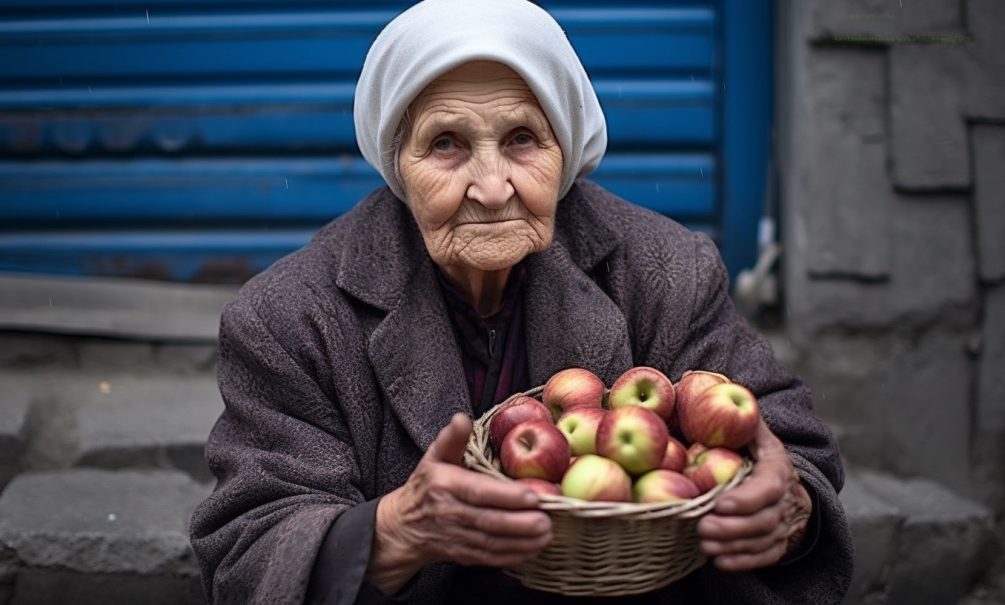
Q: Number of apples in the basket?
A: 13